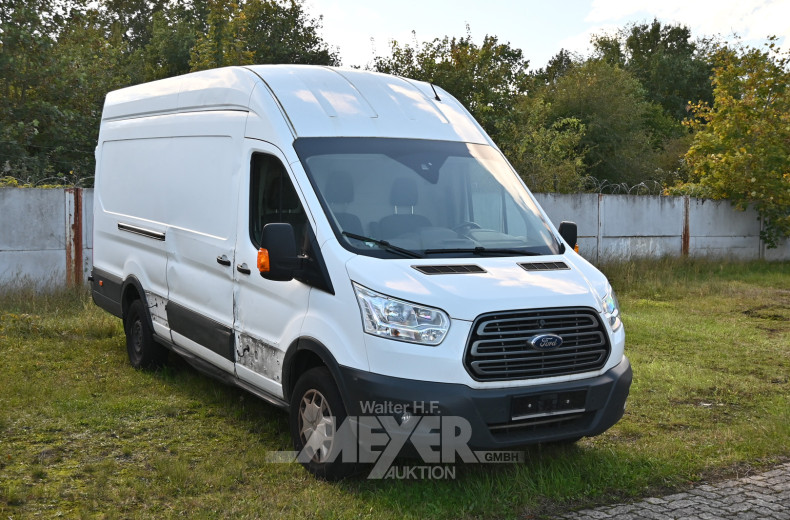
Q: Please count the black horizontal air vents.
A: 2